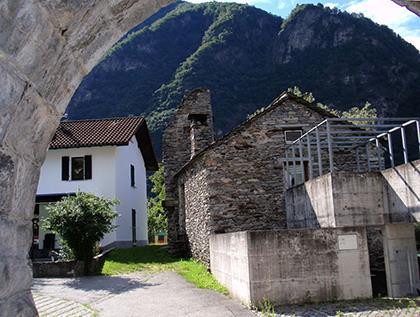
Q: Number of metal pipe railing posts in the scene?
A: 12